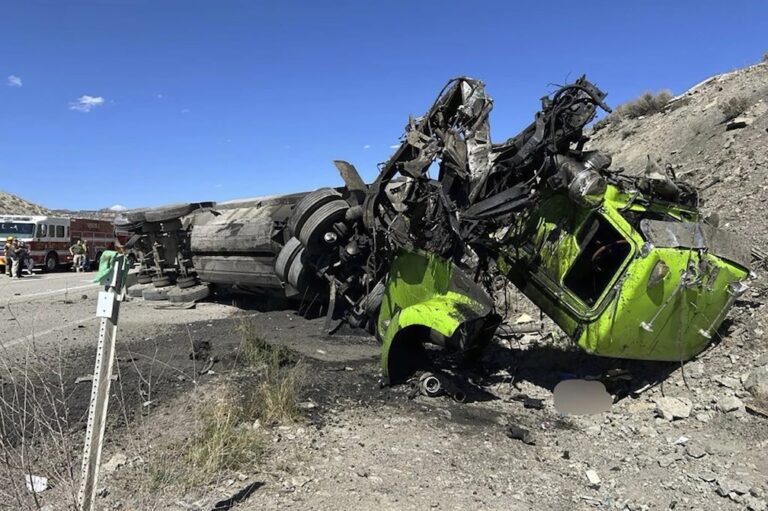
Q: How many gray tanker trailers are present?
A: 1